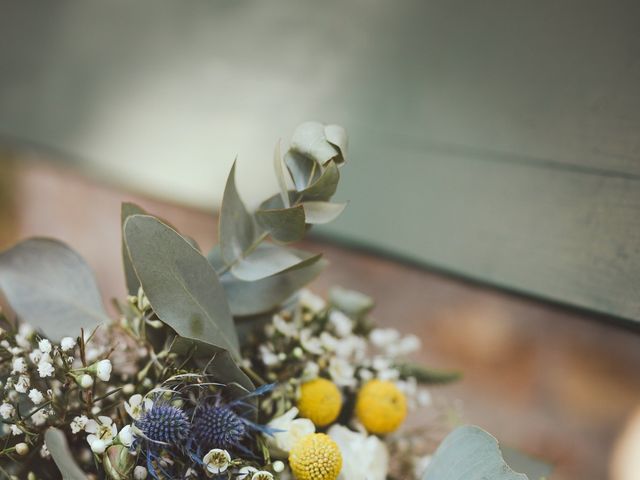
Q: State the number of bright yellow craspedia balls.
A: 3